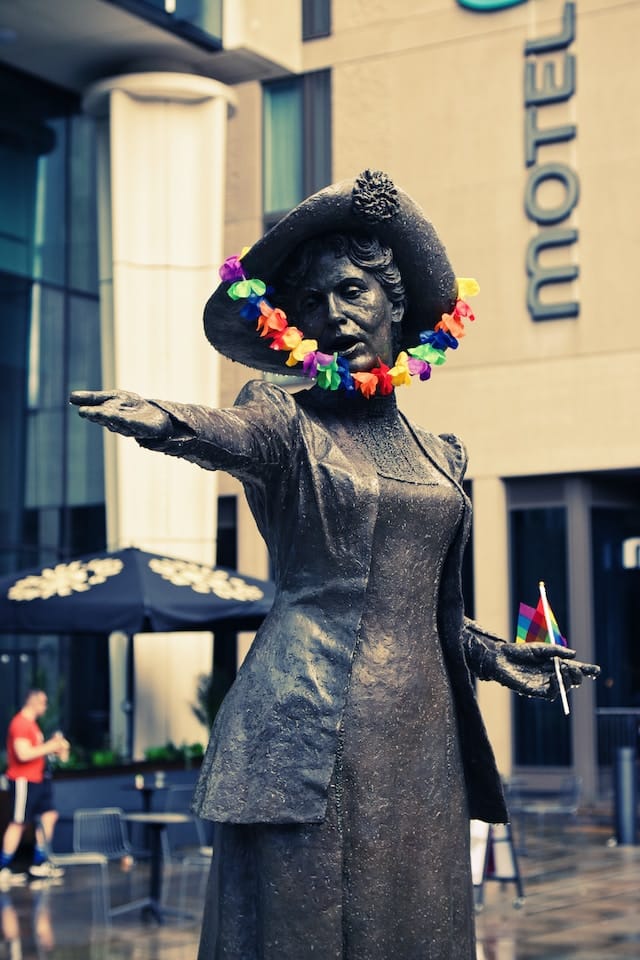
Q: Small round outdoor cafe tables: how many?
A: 2